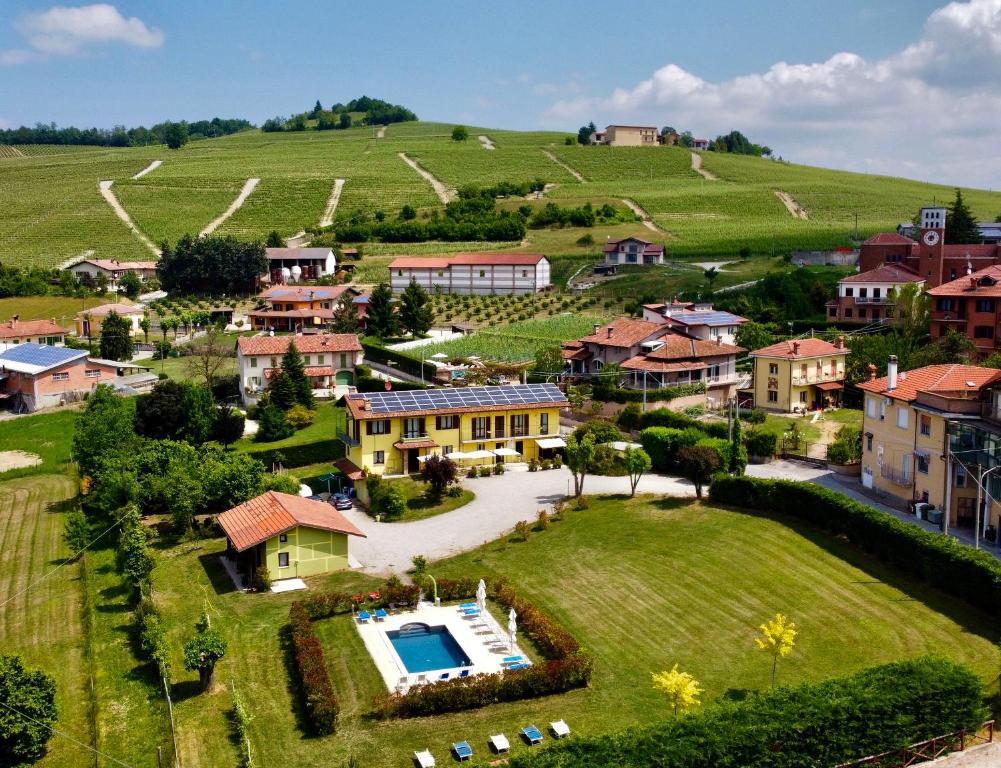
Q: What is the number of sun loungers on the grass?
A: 5